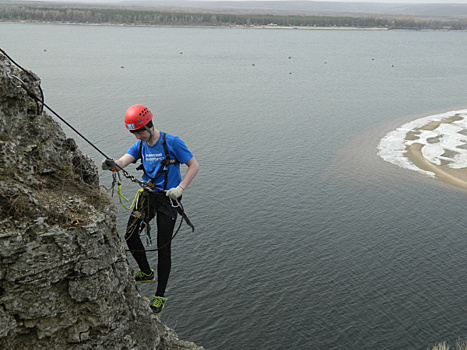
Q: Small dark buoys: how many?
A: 9